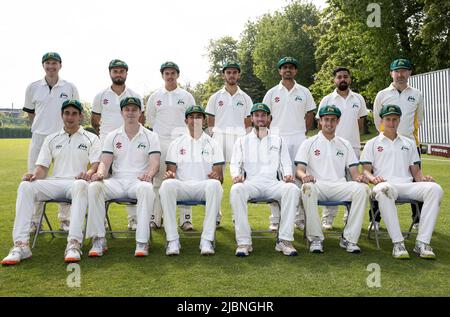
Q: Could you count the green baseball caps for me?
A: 12